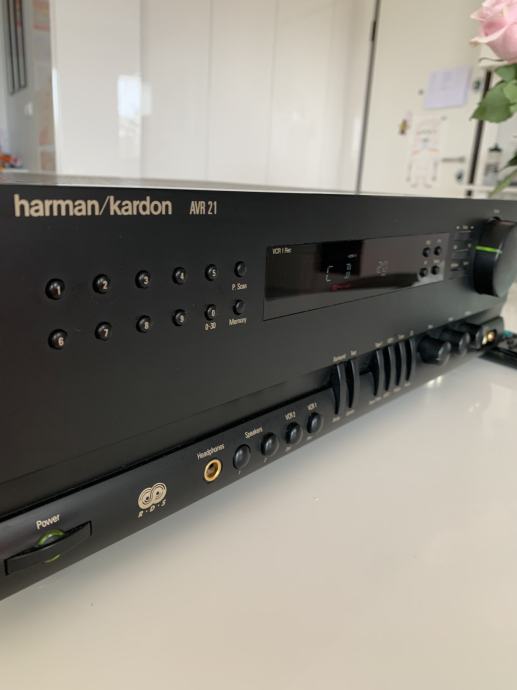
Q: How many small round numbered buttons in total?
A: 10